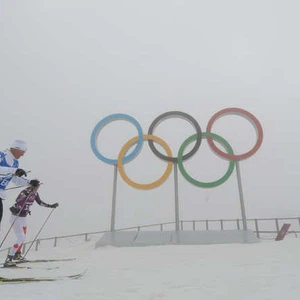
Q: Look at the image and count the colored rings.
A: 5